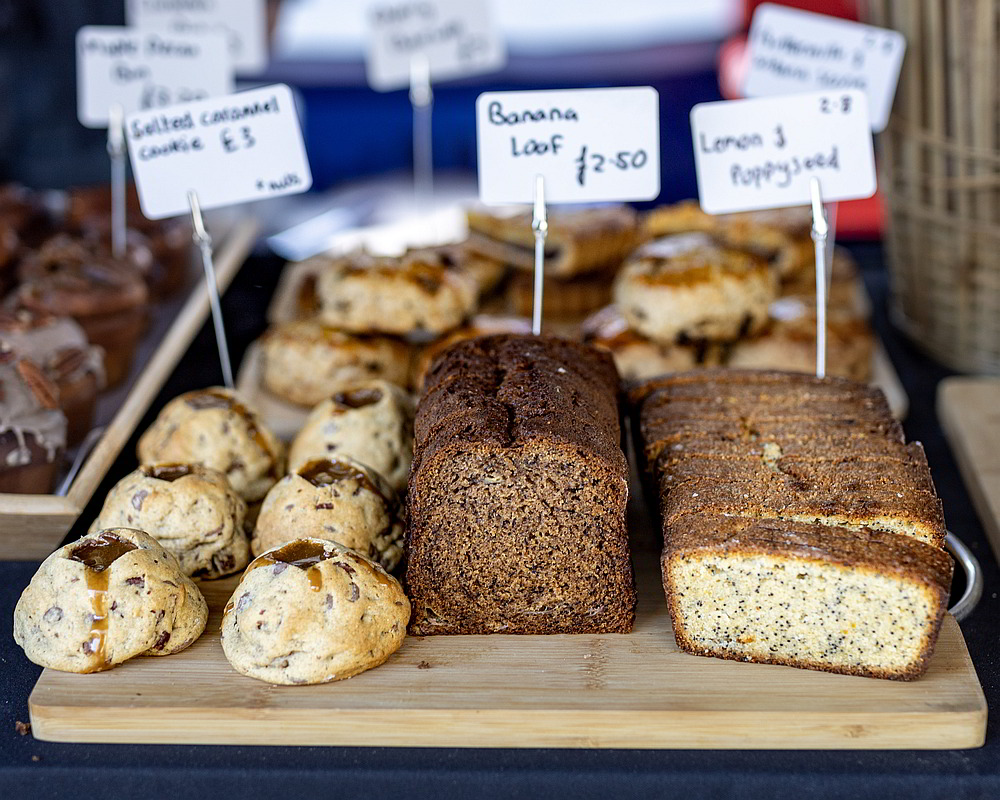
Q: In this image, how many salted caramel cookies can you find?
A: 6